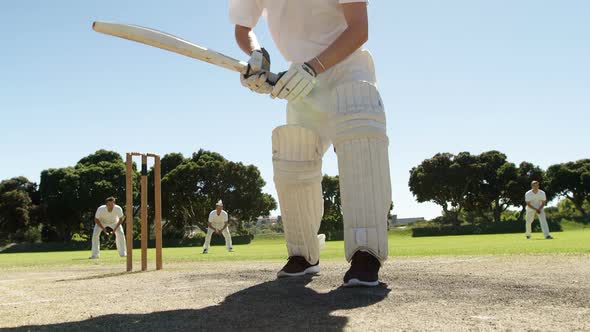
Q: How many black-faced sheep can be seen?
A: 0